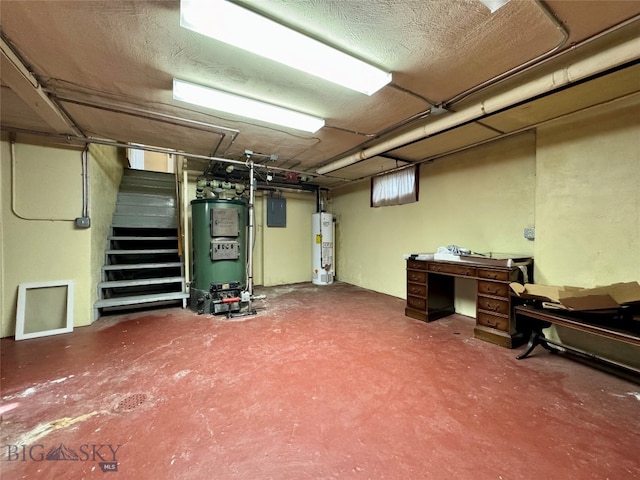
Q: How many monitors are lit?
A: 0